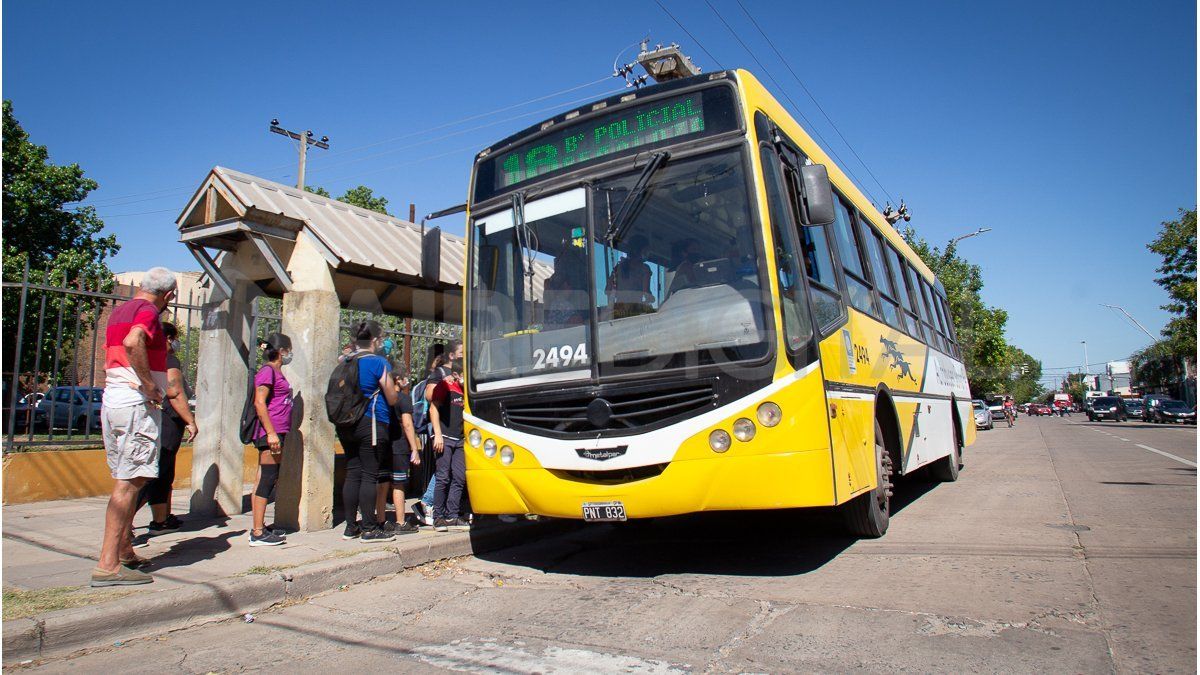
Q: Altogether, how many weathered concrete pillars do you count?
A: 2